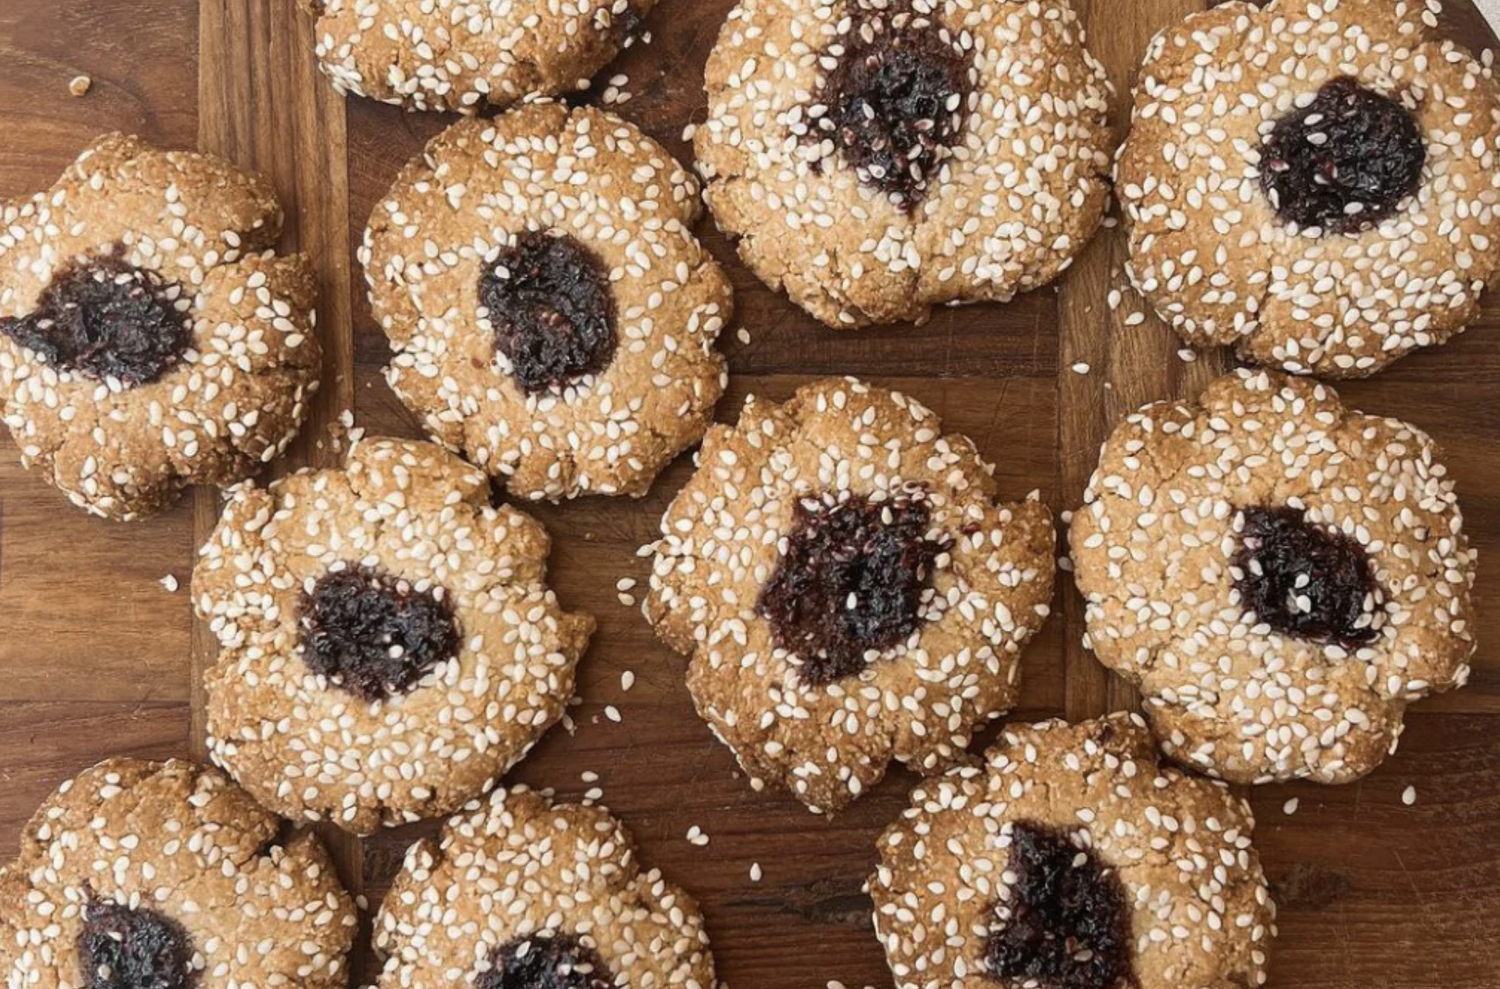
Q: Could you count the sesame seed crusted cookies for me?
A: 11